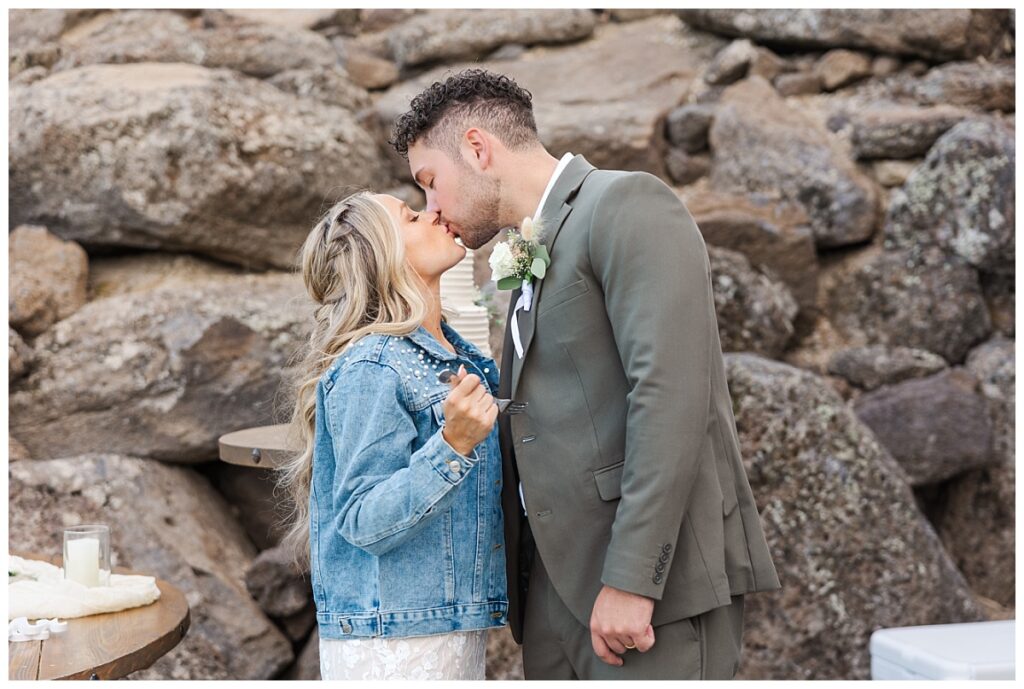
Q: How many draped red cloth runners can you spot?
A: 0